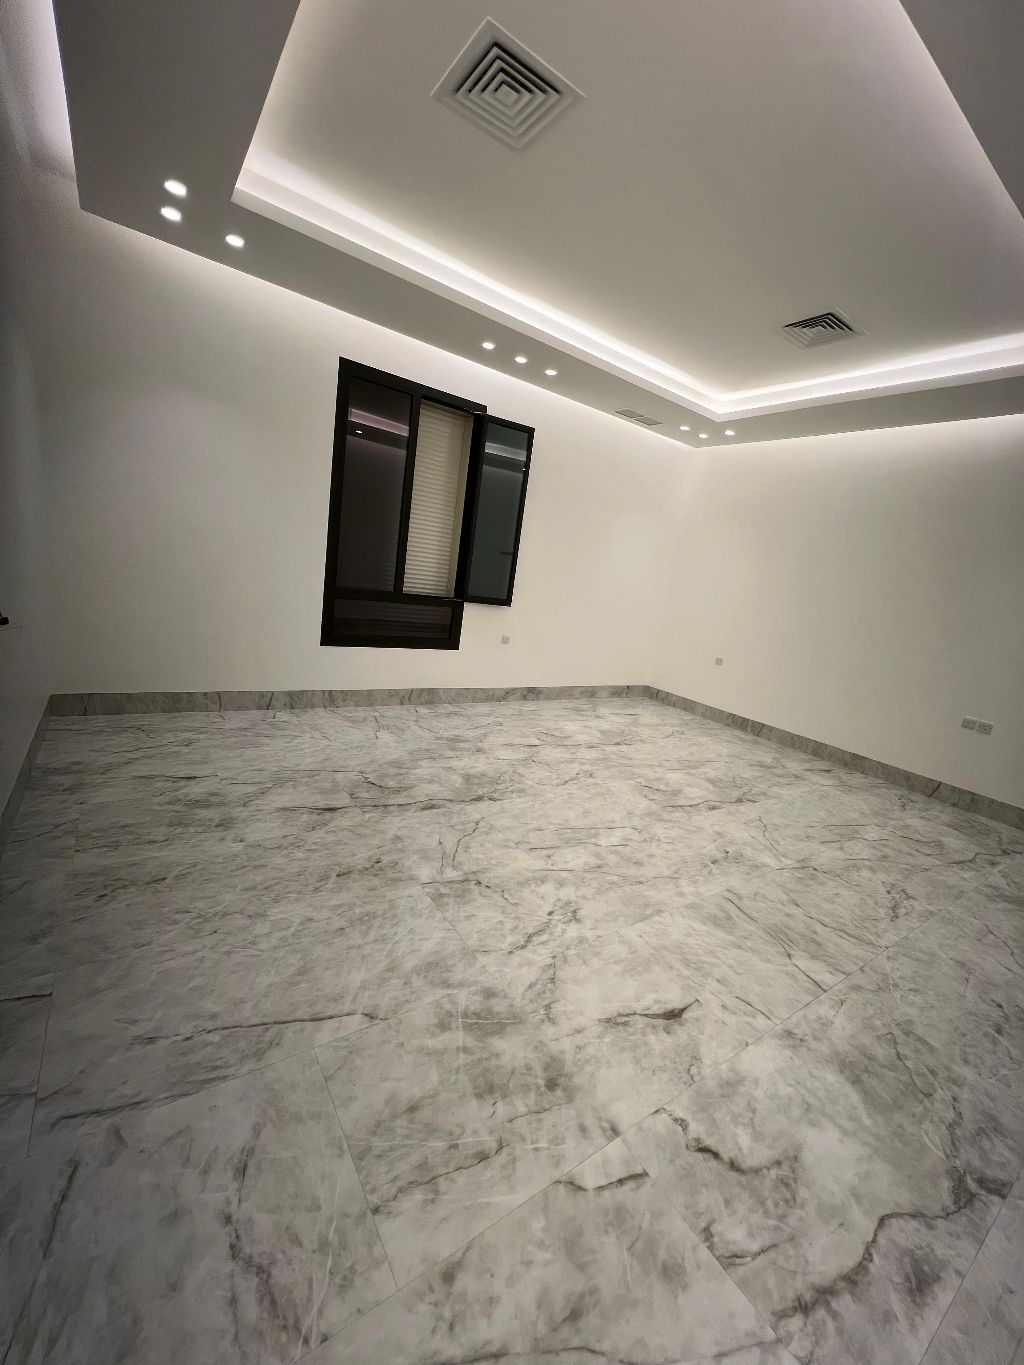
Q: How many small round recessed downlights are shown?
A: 9